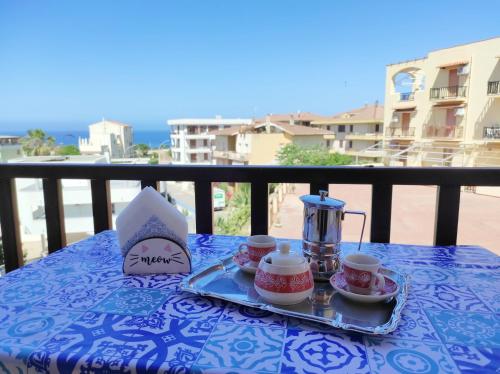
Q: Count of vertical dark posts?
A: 9